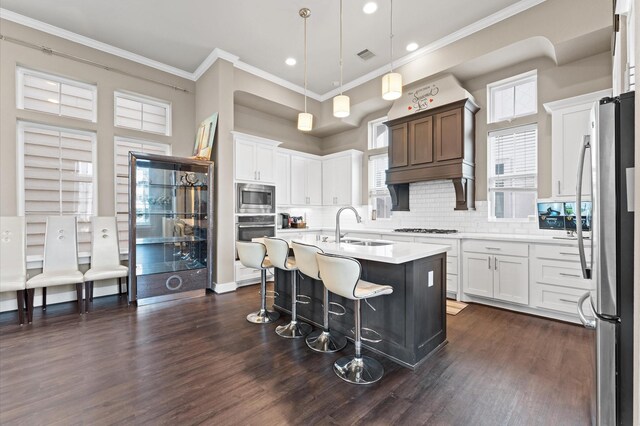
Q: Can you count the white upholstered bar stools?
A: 4